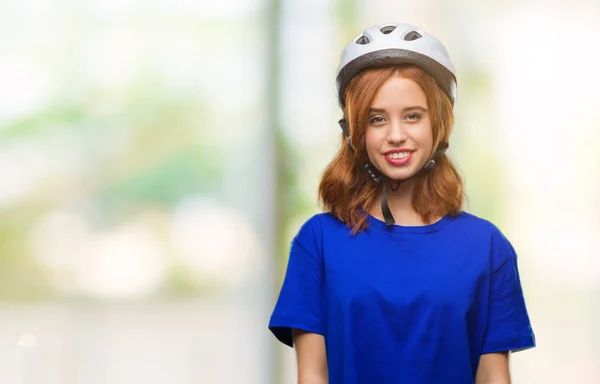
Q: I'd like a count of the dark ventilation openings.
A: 3